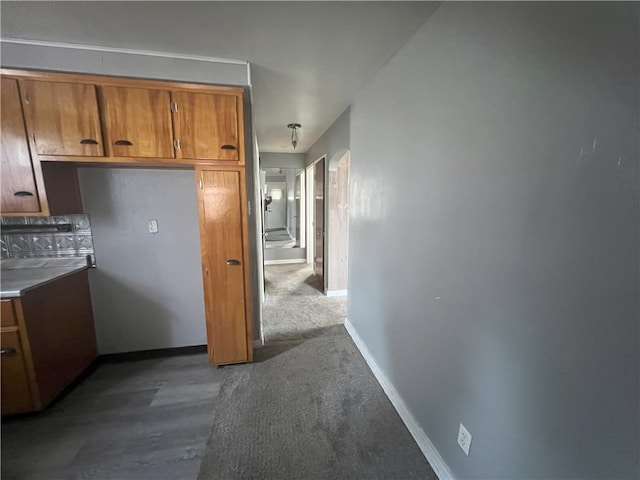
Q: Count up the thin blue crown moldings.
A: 0